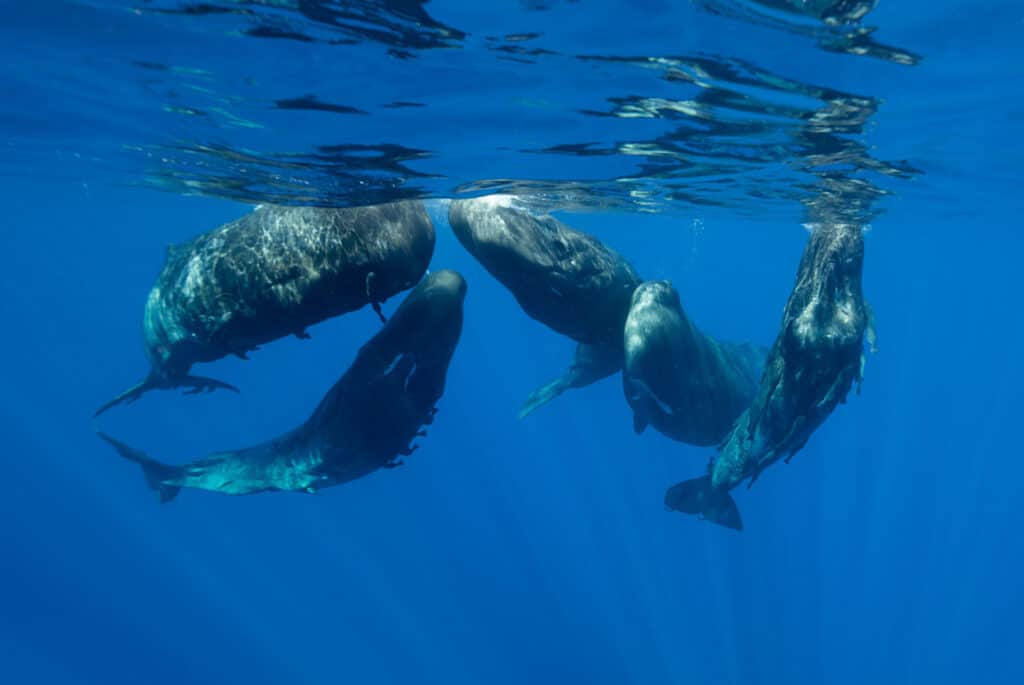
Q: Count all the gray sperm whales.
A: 5